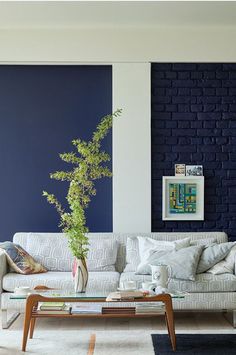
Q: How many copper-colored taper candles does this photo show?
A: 0